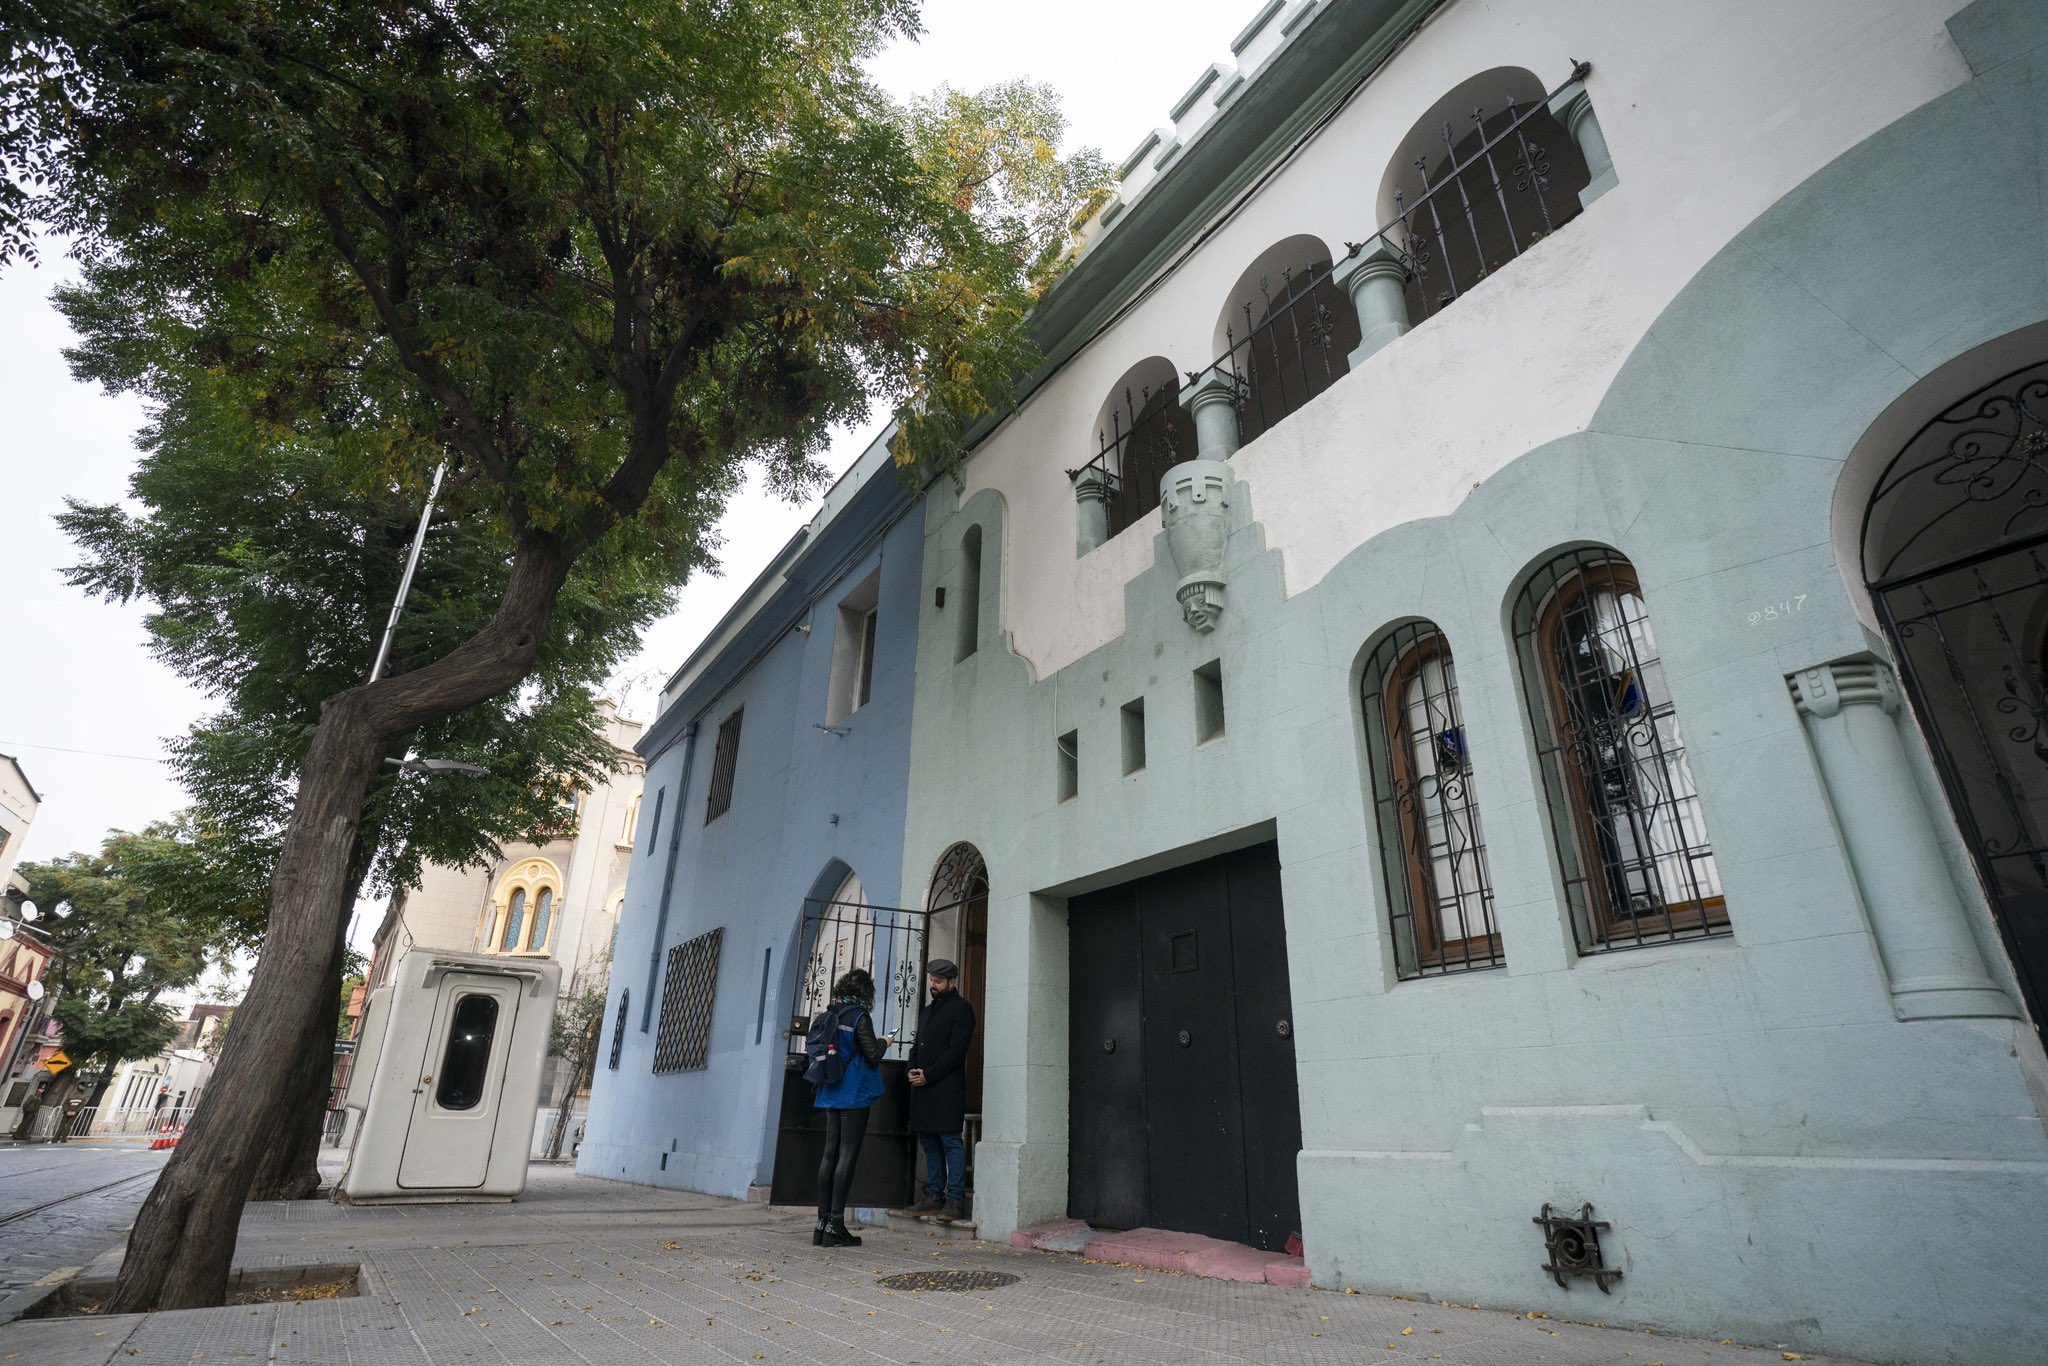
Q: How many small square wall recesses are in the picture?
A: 3